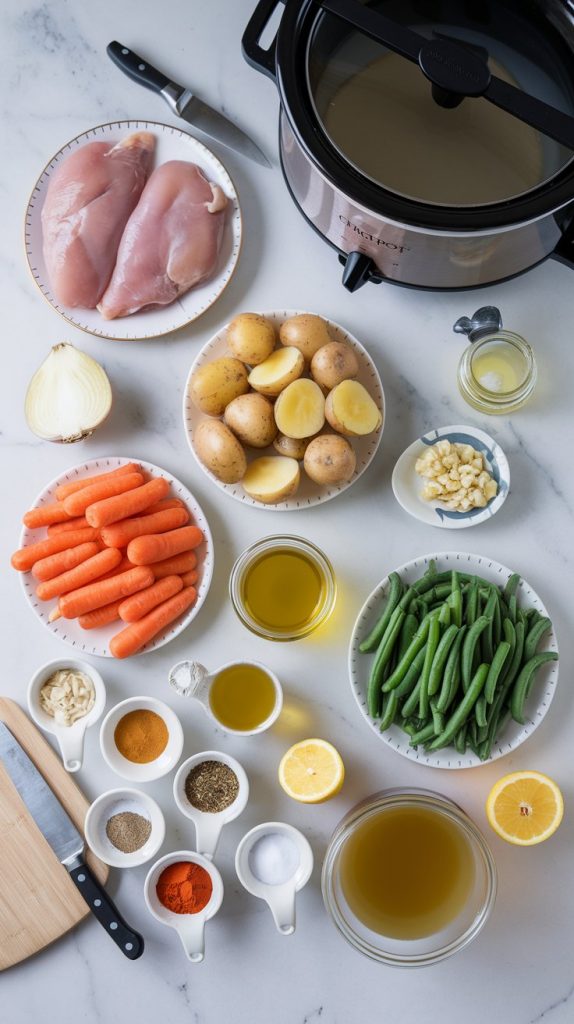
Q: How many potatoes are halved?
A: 4